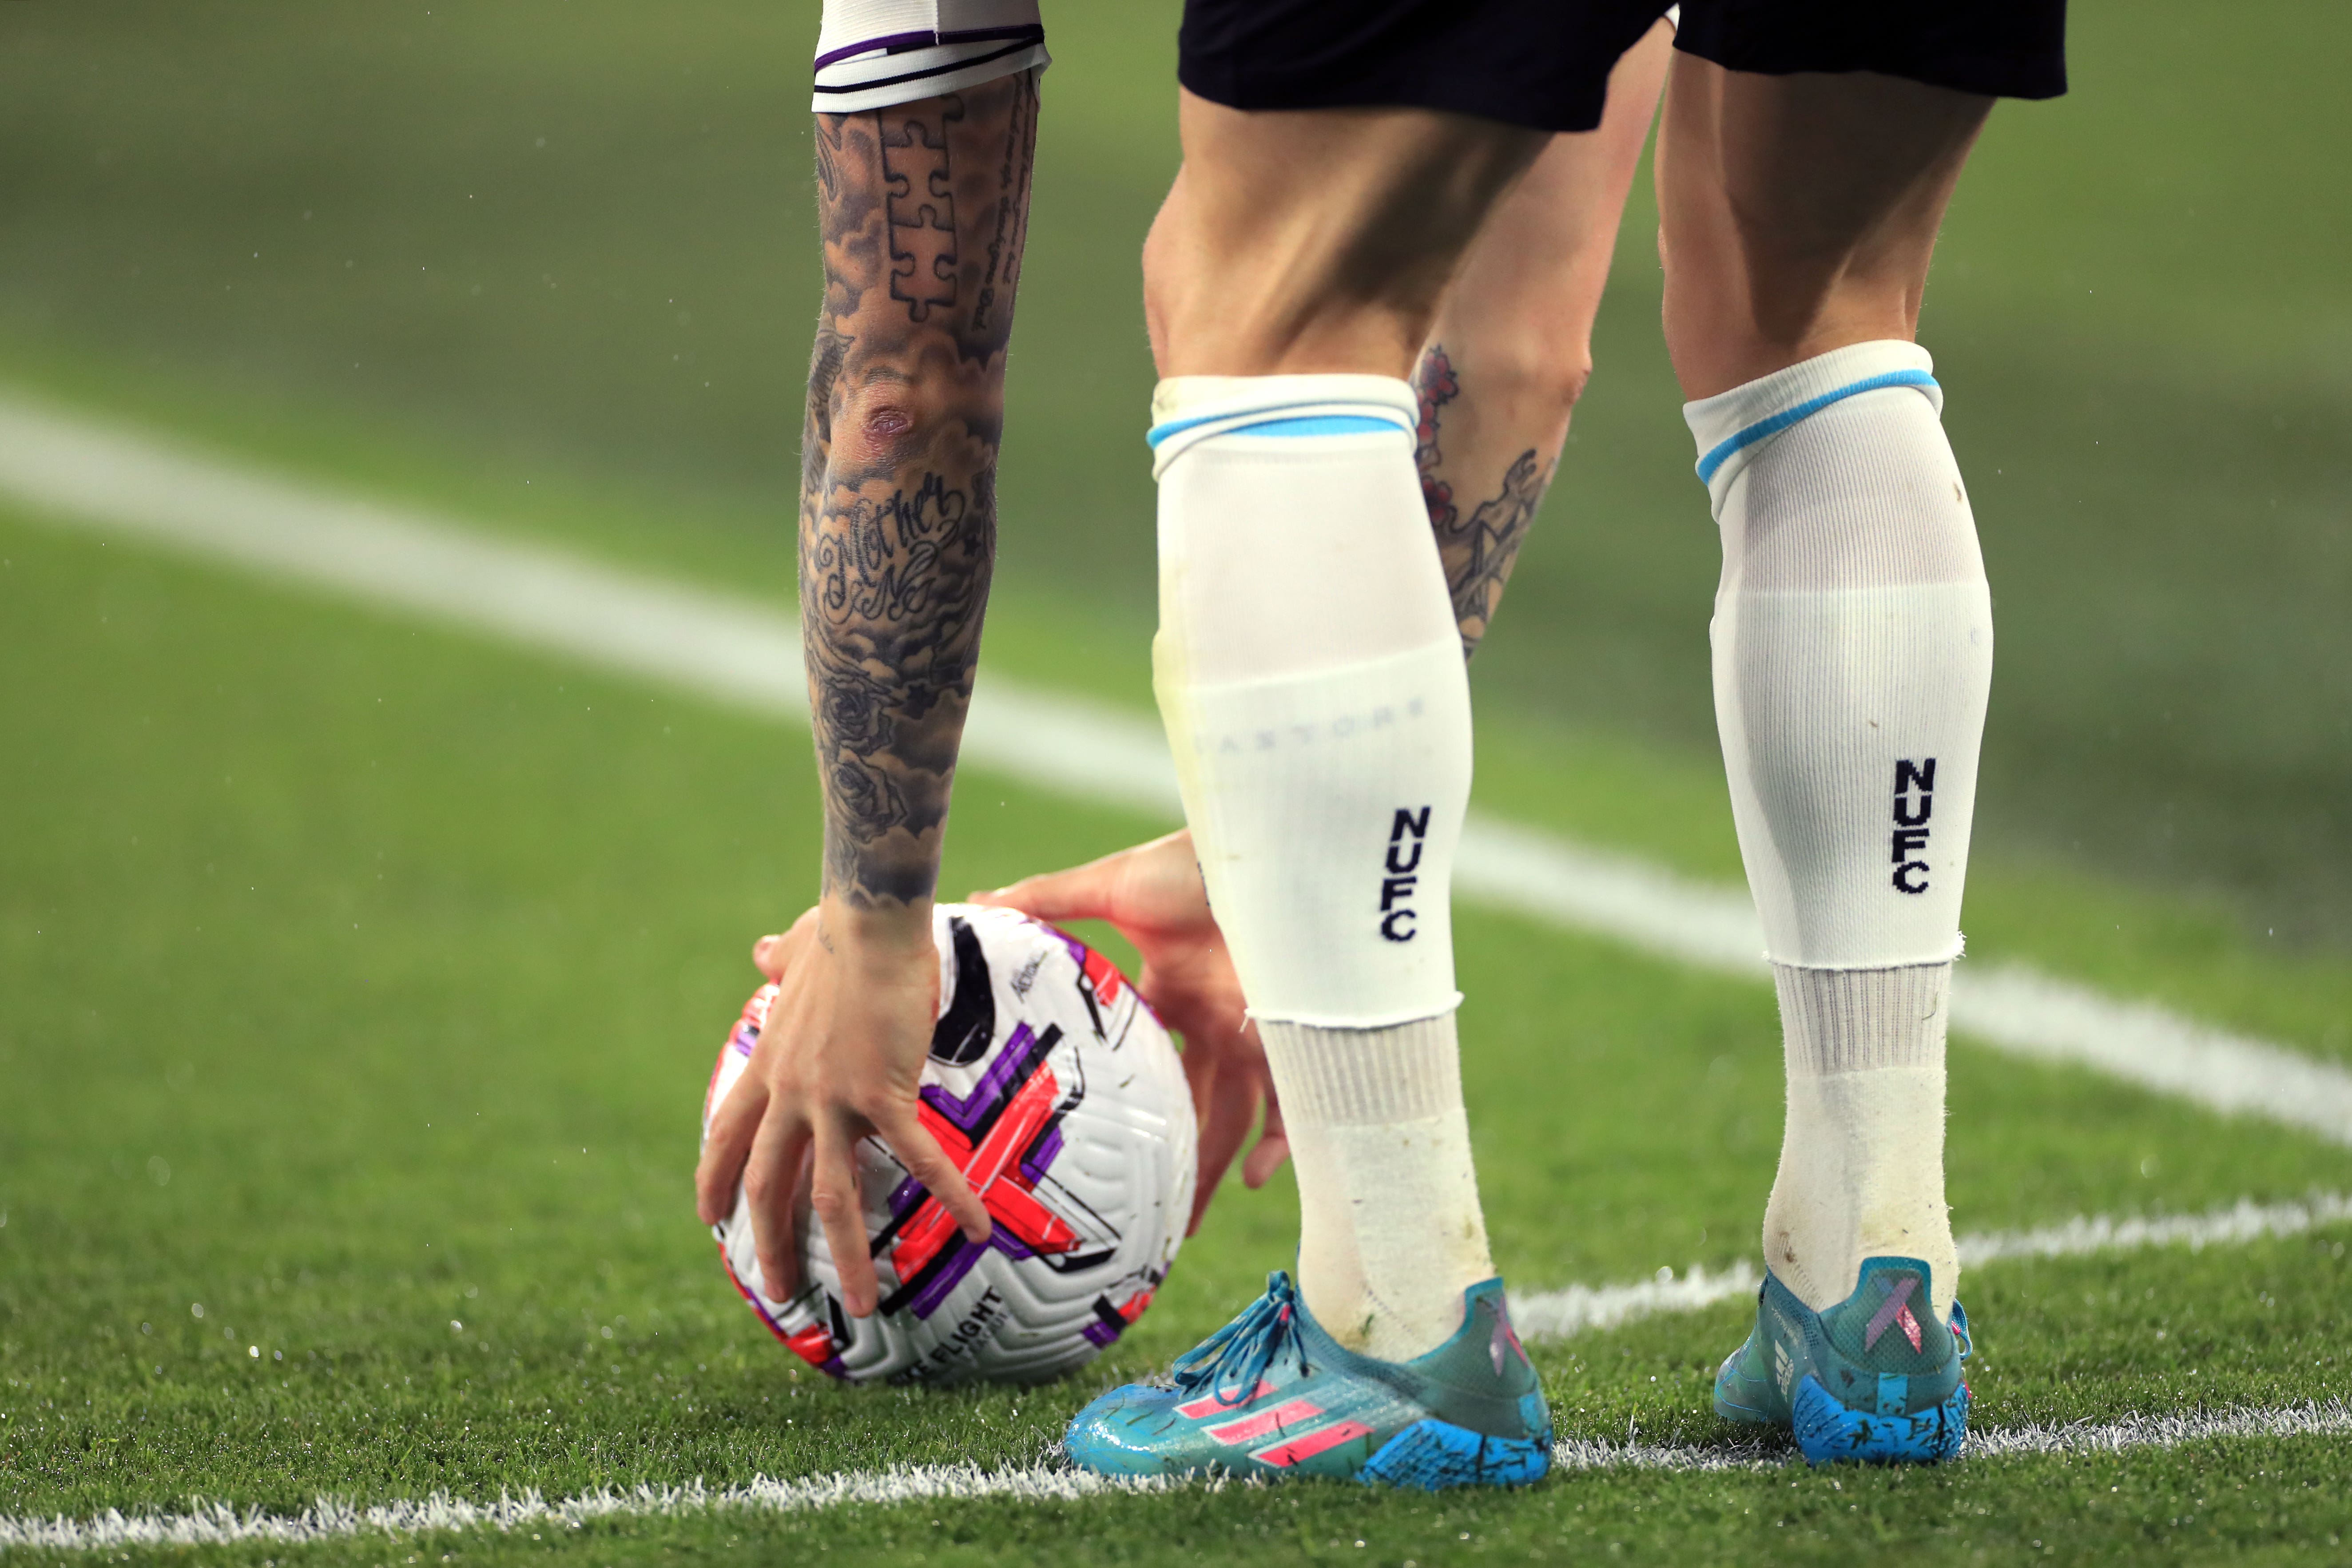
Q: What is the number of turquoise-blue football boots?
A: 2